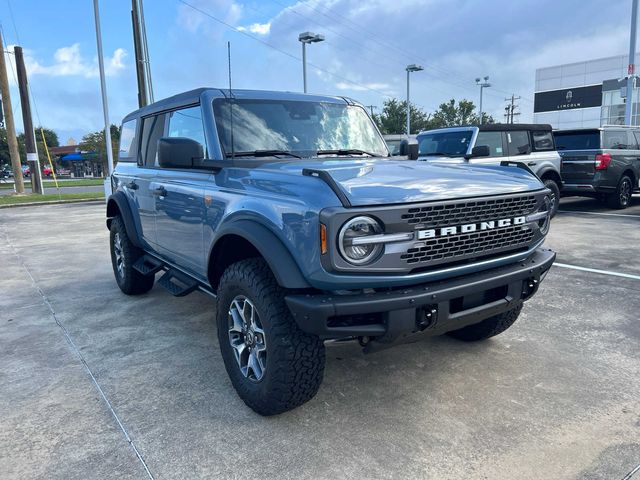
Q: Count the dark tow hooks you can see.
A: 2